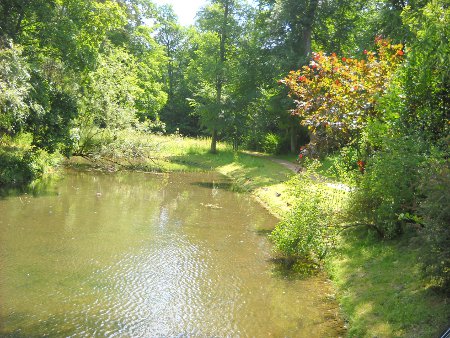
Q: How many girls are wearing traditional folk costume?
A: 0